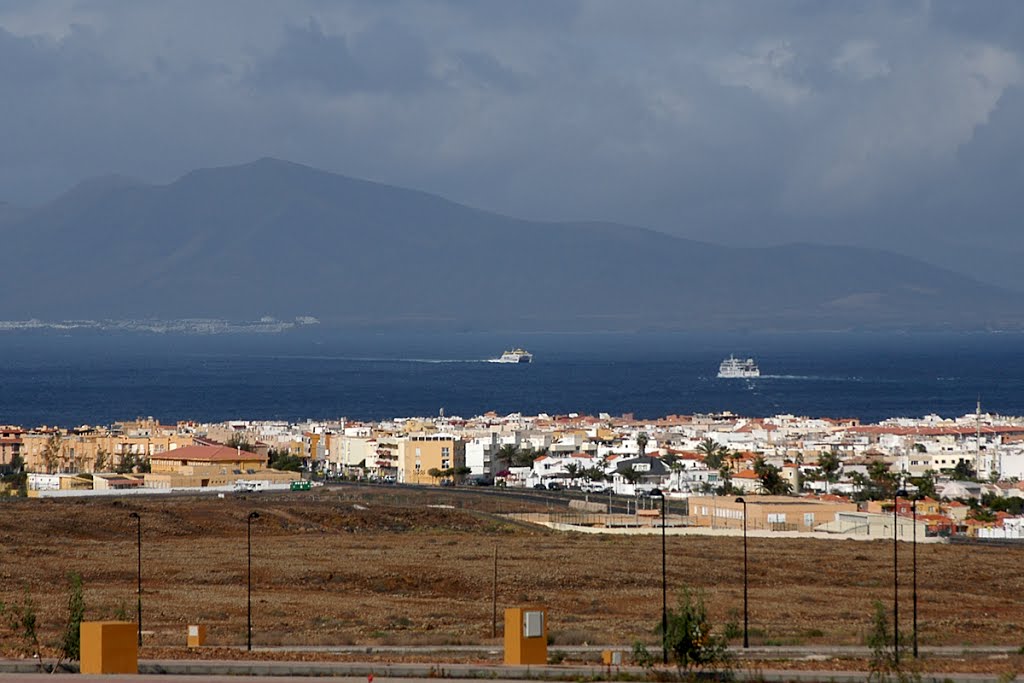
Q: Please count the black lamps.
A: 6